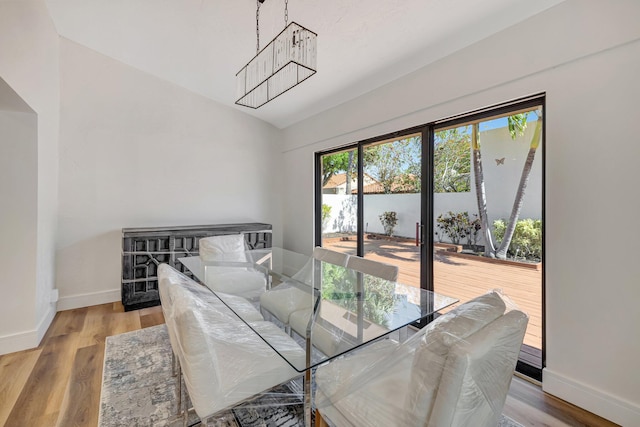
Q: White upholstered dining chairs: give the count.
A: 6